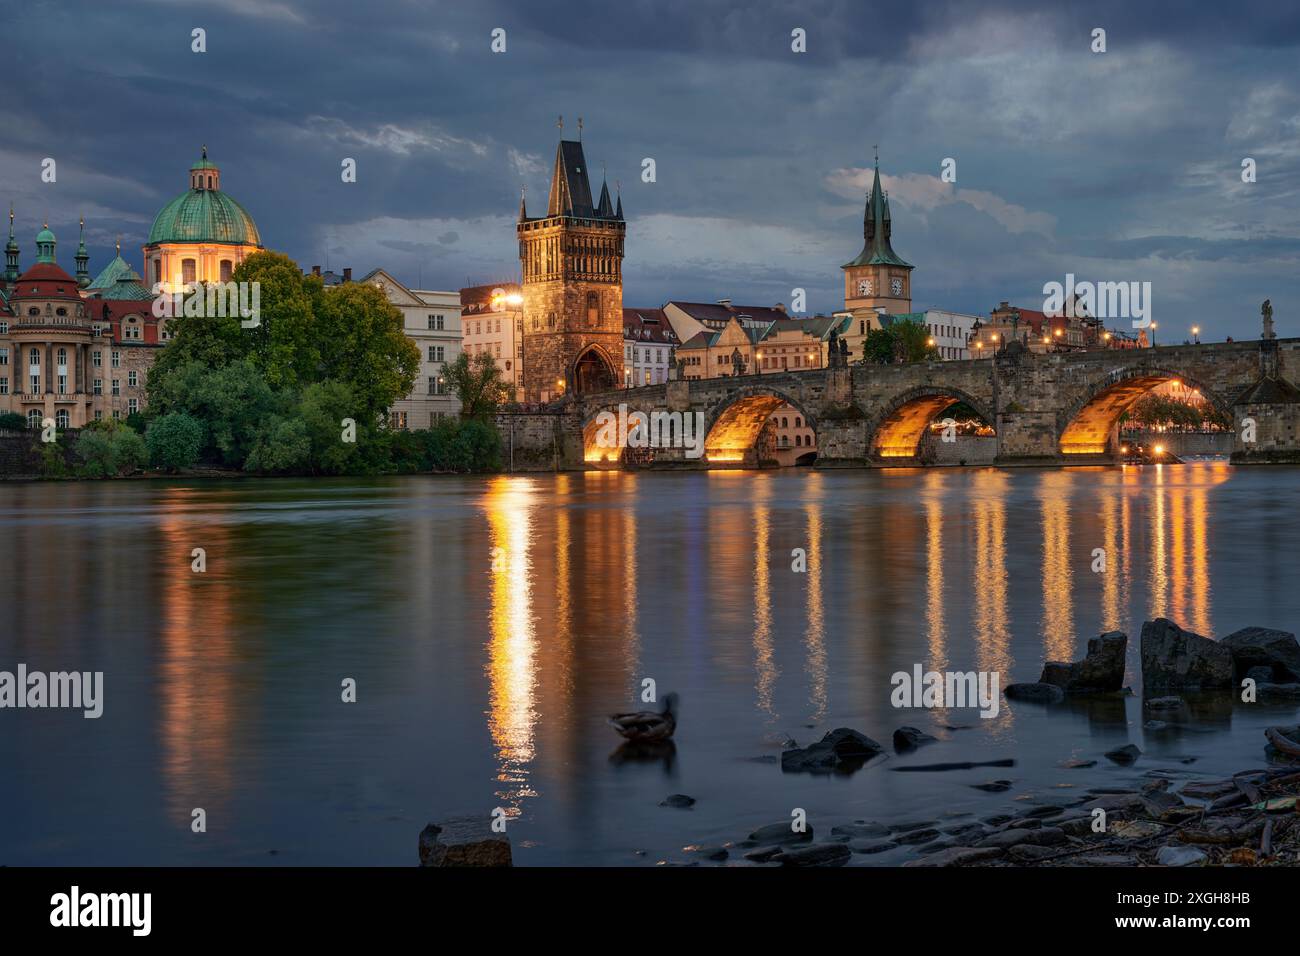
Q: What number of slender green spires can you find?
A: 3